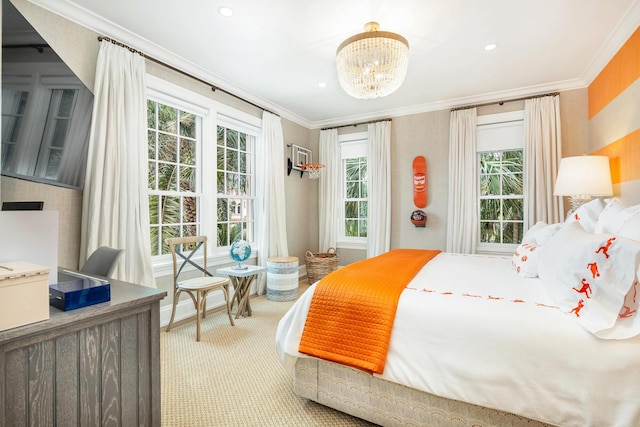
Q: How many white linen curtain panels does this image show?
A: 6